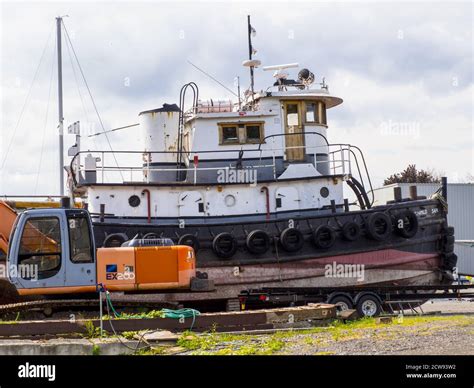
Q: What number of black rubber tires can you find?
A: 12